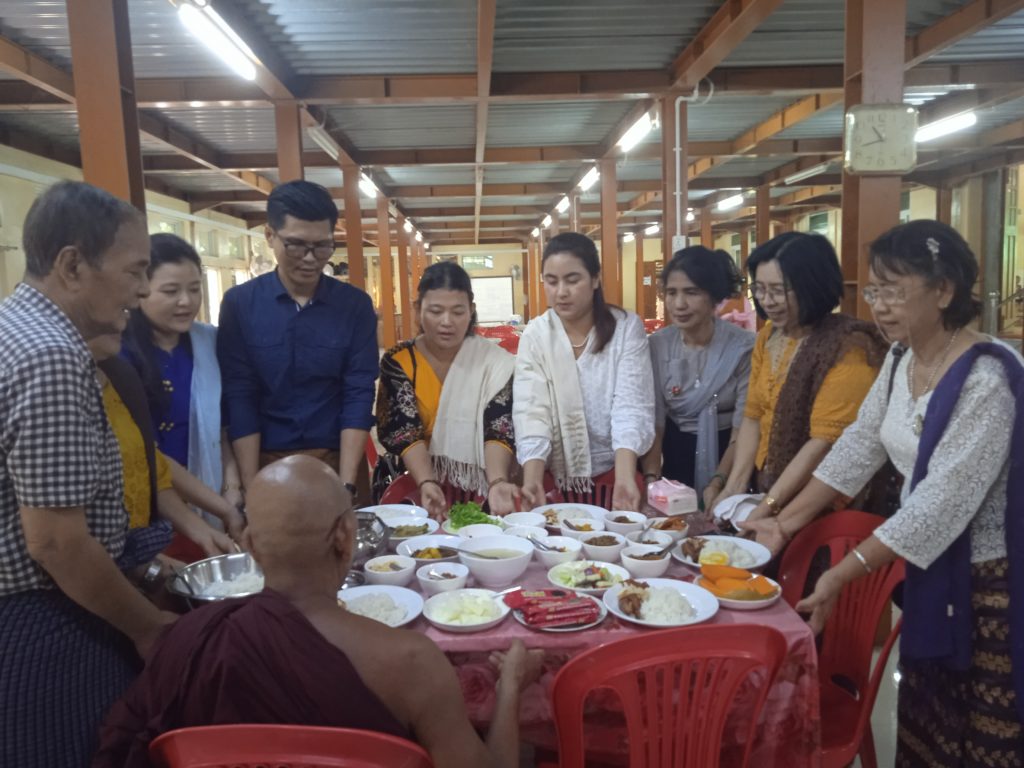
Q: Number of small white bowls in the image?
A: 12